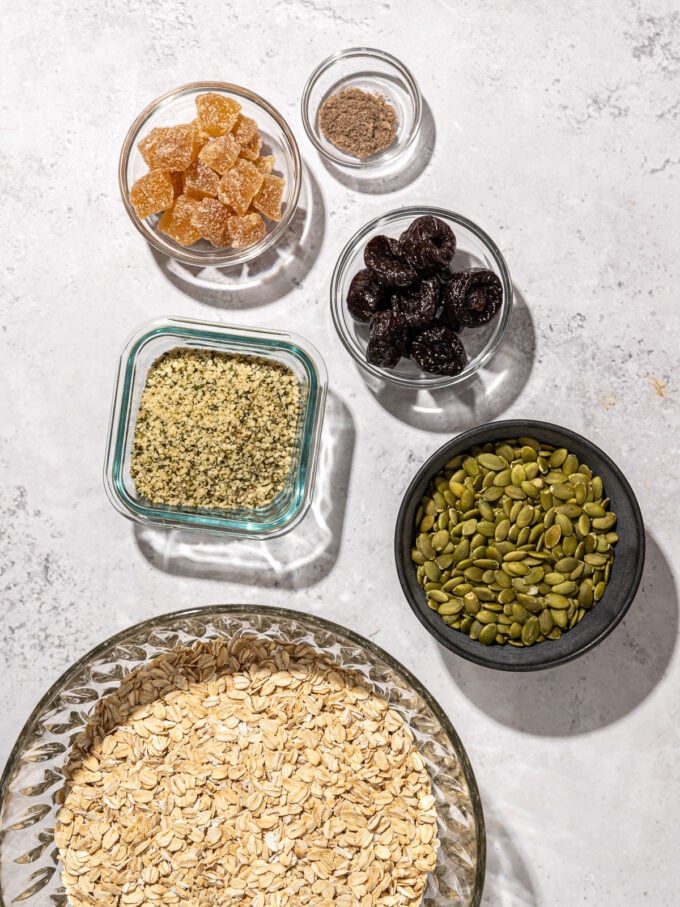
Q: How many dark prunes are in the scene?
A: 7